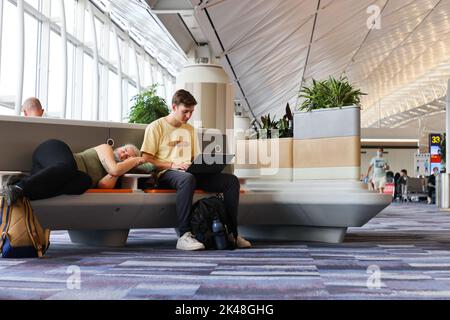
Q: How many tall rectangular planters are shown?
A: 2